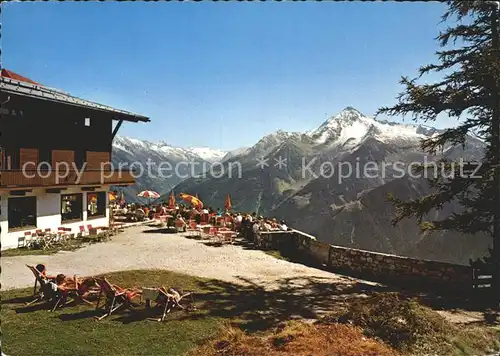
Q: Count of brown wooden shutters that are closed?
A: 3